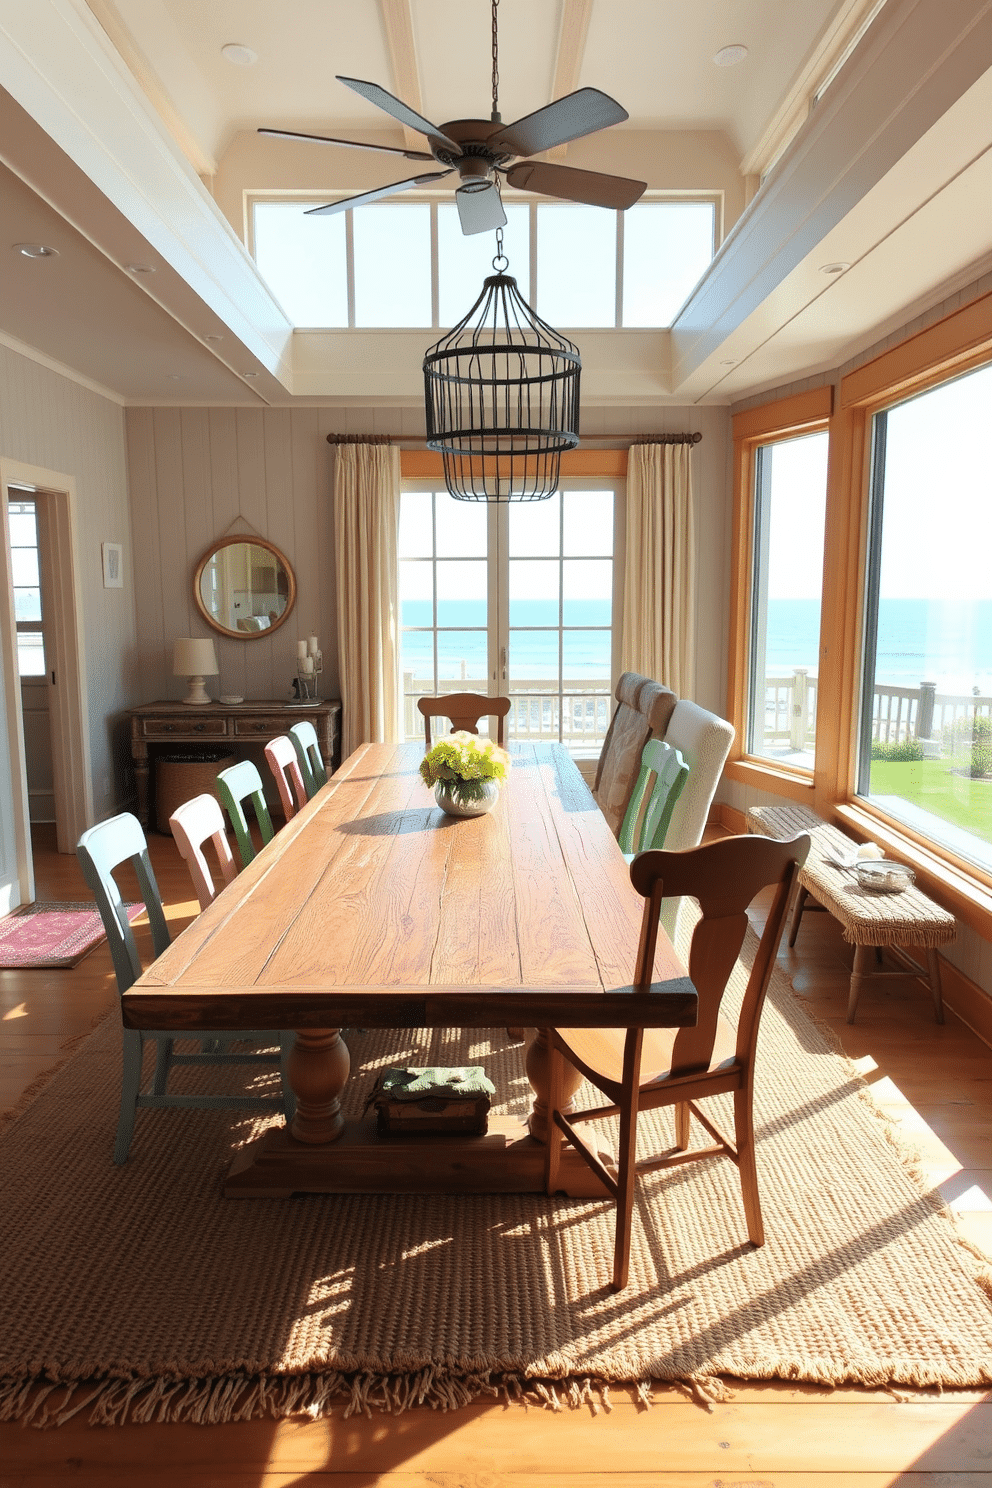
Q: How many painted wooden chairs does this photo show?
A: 6